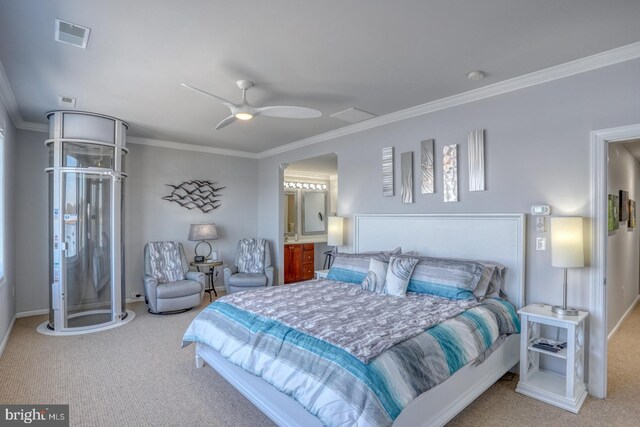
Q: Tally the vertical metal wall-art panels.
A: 5